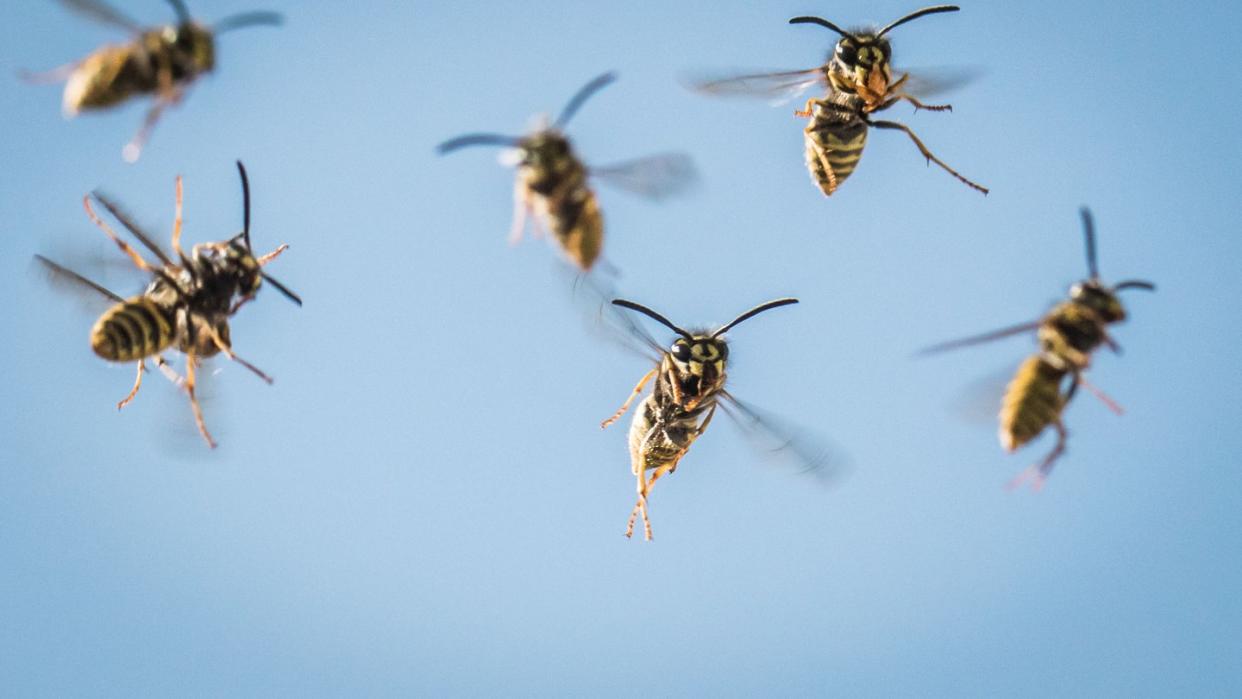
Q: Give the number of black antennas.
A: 12